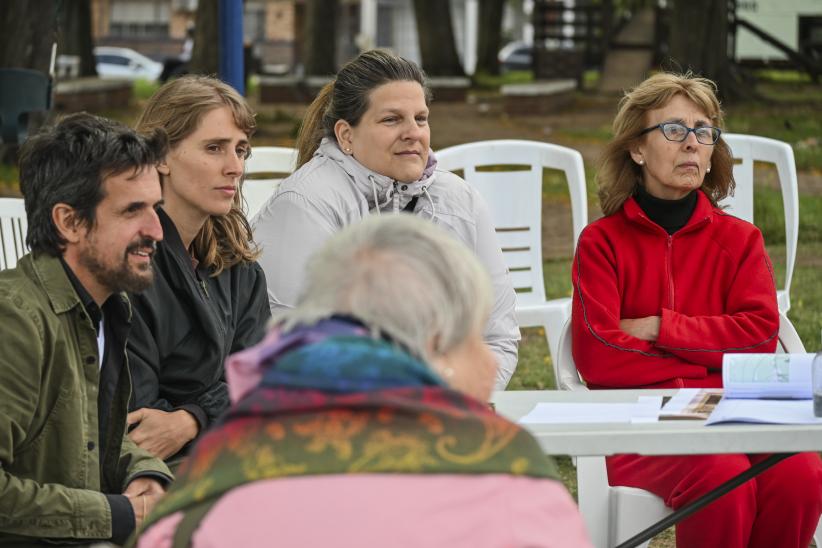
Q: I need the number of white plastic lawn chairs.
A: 5